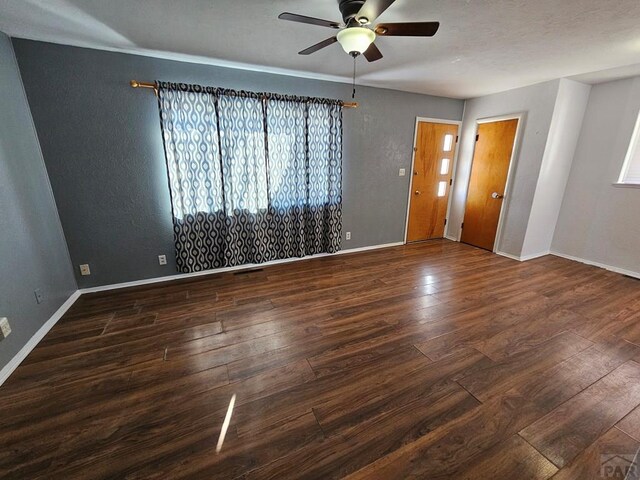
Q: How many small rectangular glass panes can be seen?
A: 3